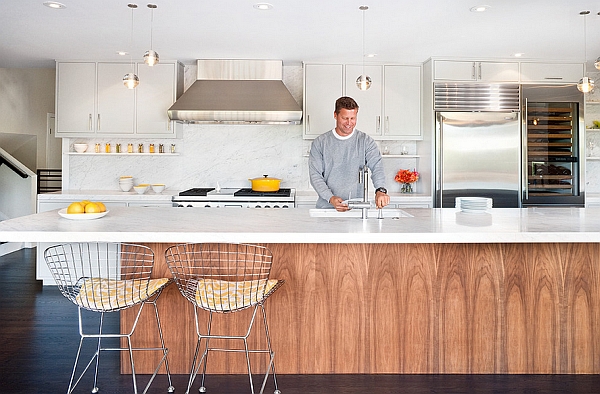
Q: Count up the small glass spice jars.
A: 8